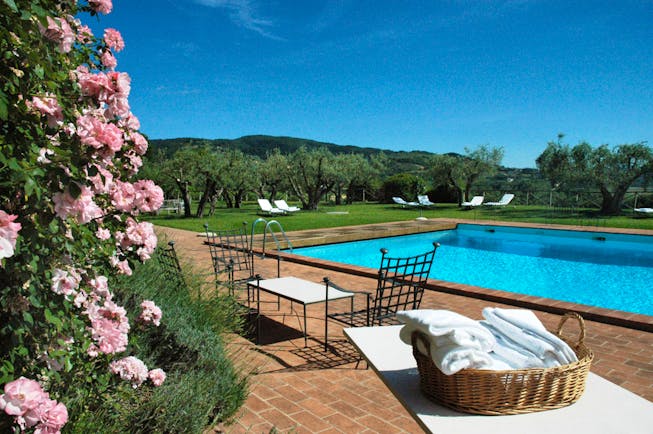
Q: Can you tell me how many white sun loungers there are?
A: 7